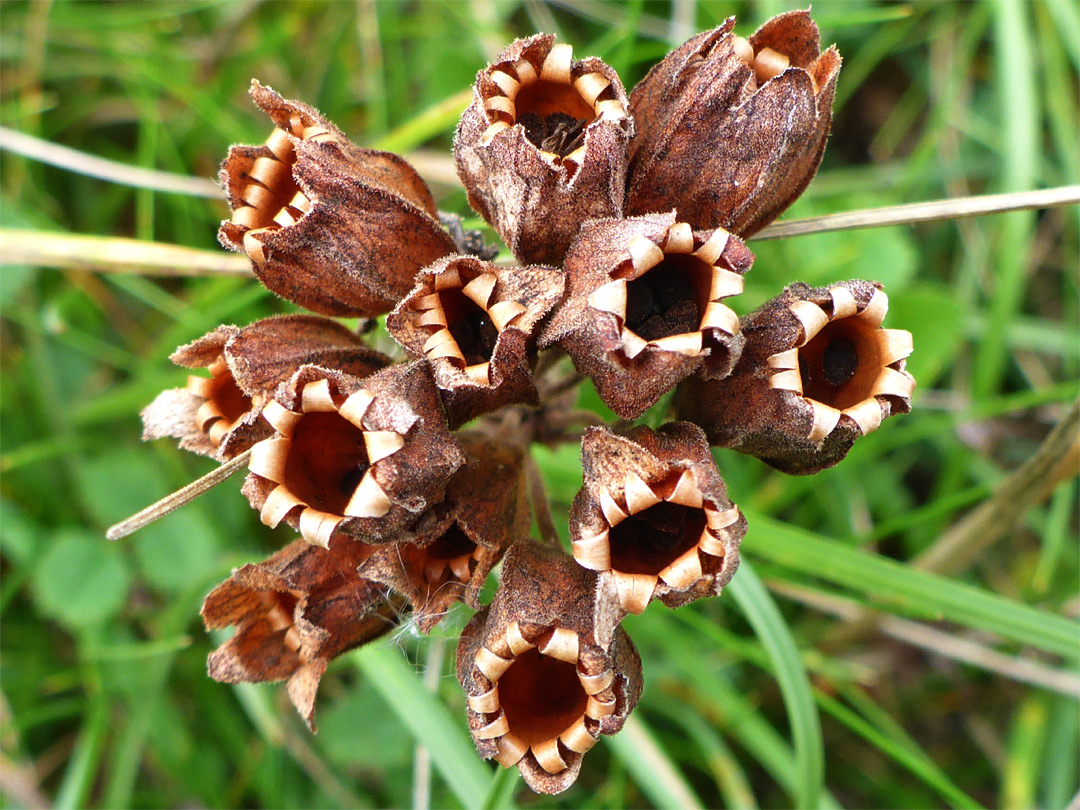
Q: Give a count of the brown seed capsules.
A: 12